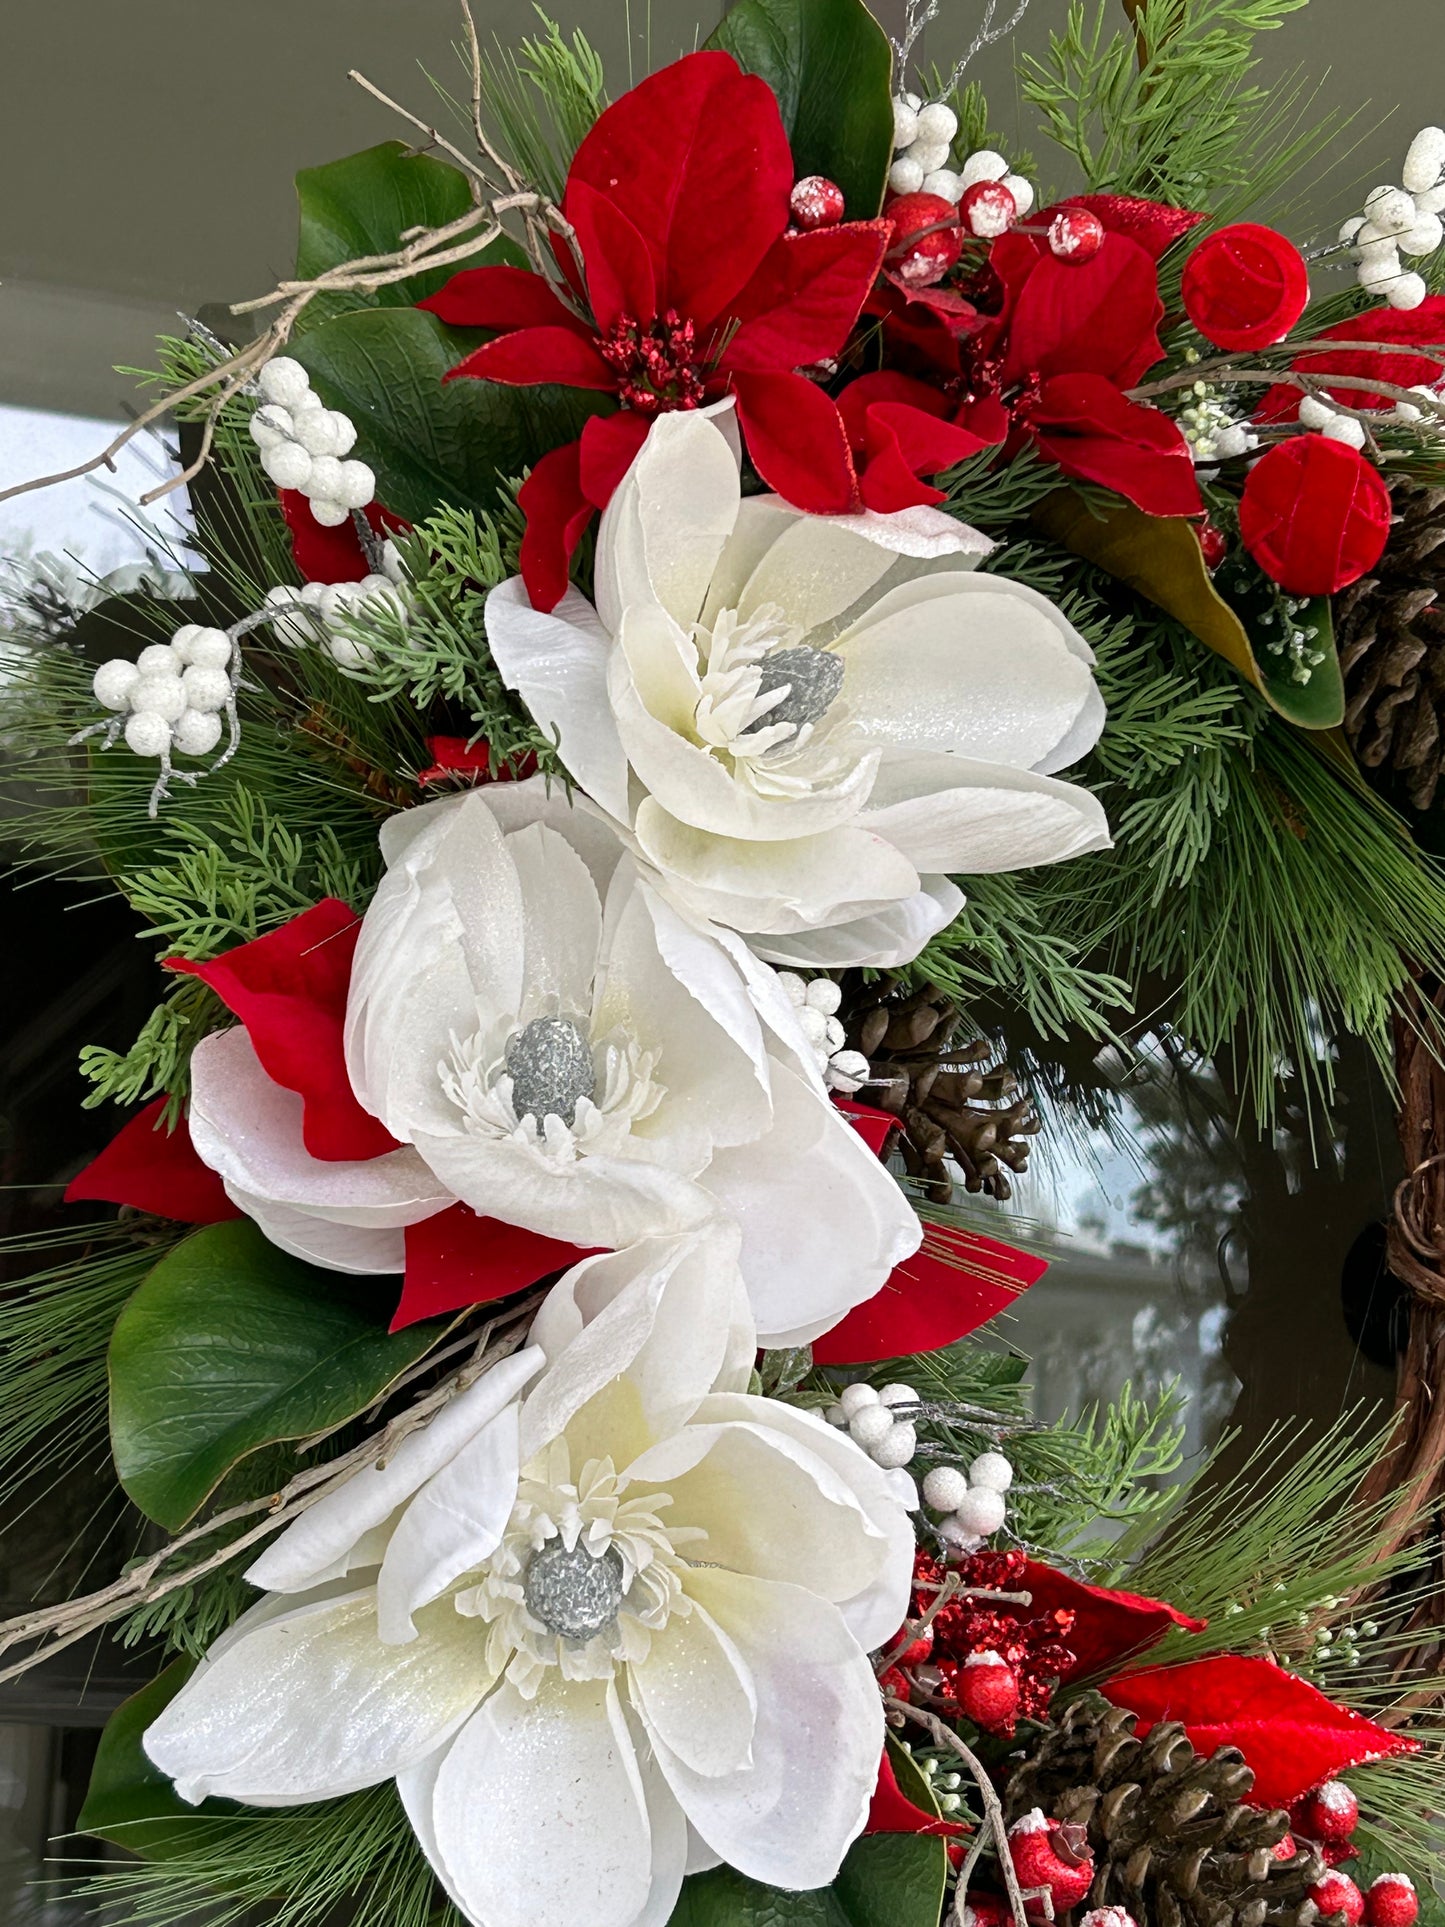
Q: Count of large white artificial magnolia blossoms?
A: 3